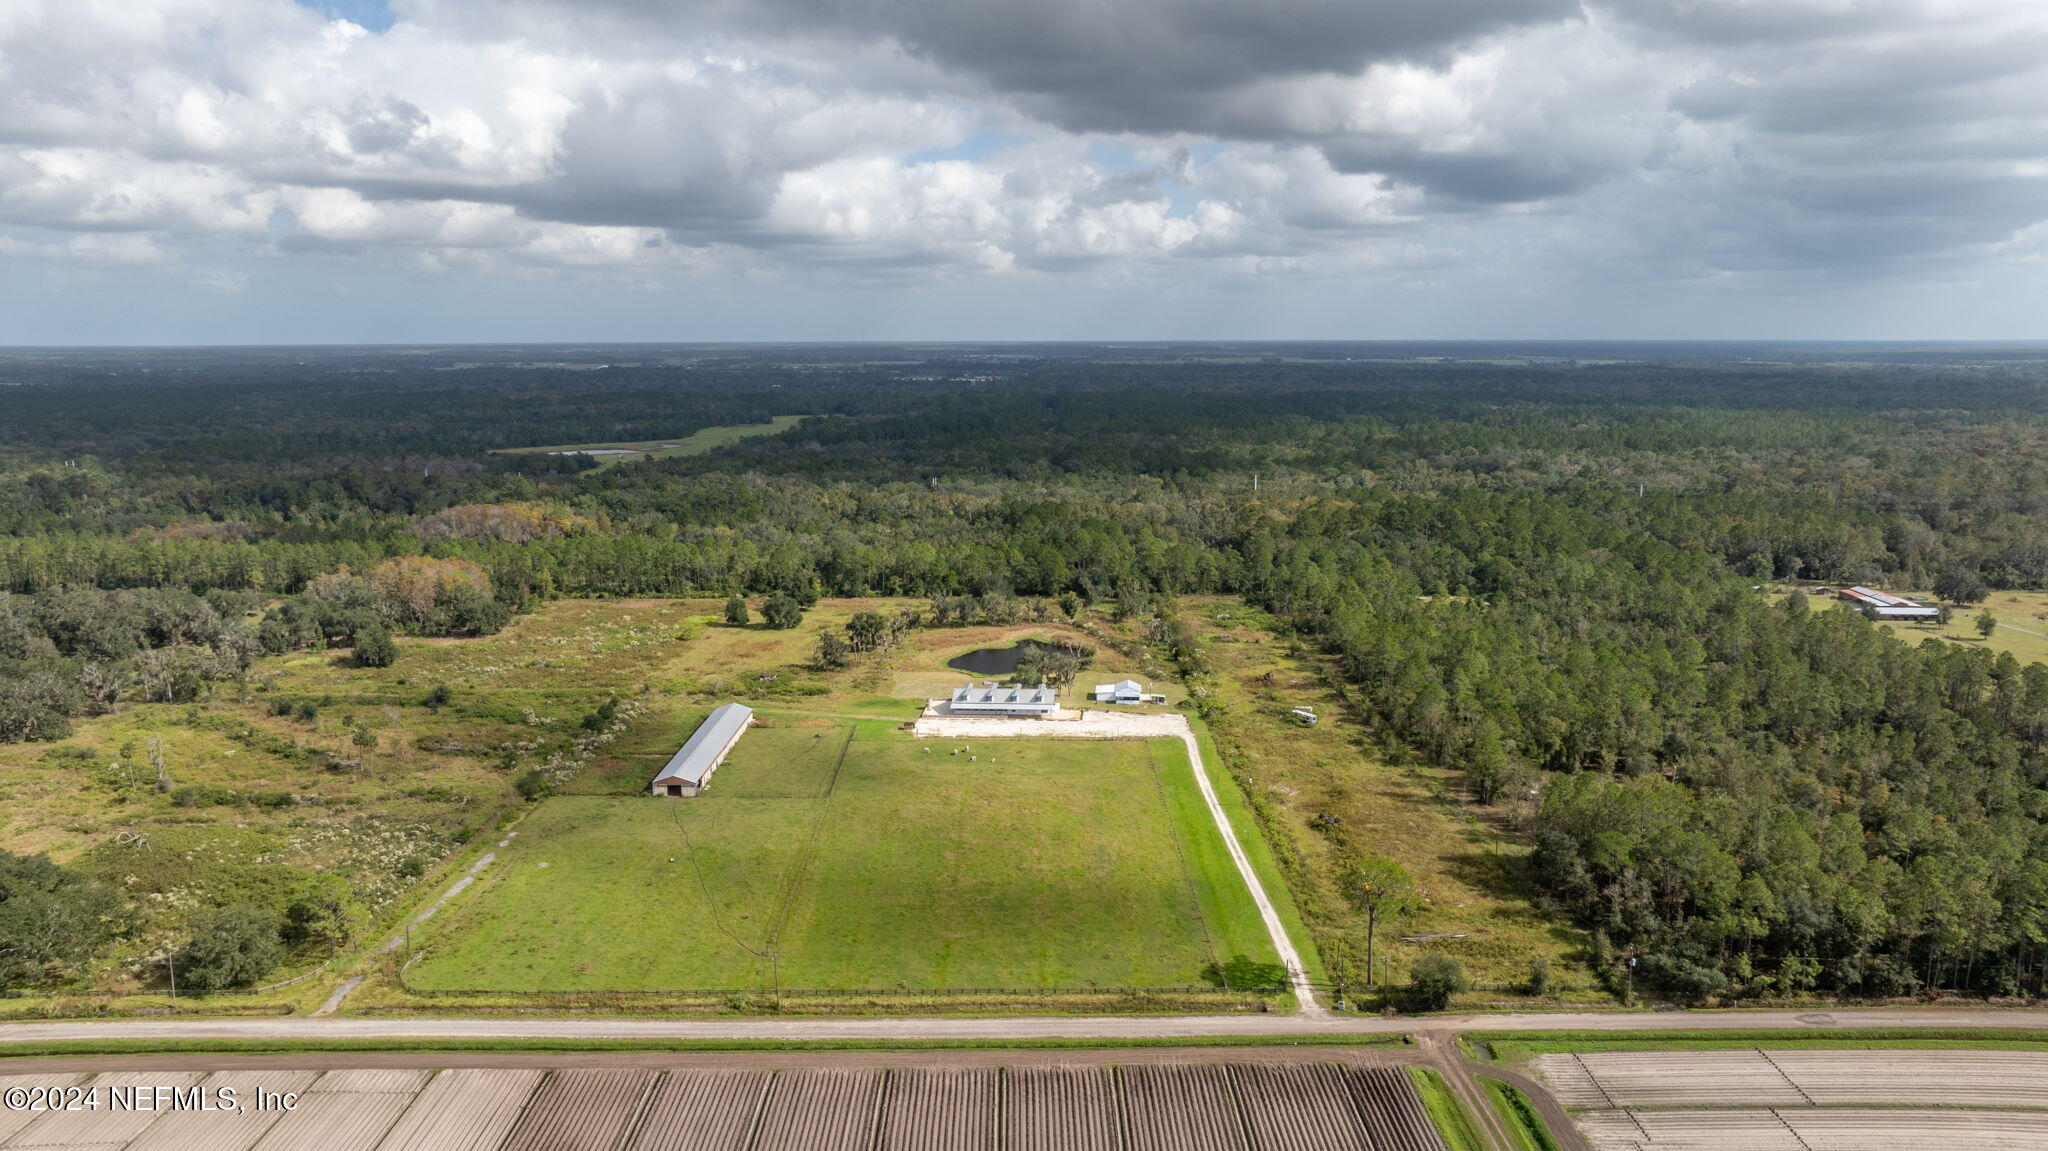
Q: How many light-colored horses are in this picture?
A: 5